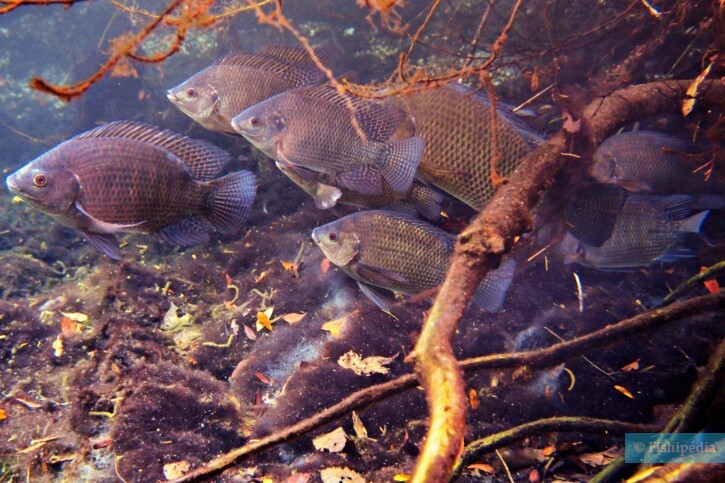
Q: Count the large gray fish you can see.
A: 8